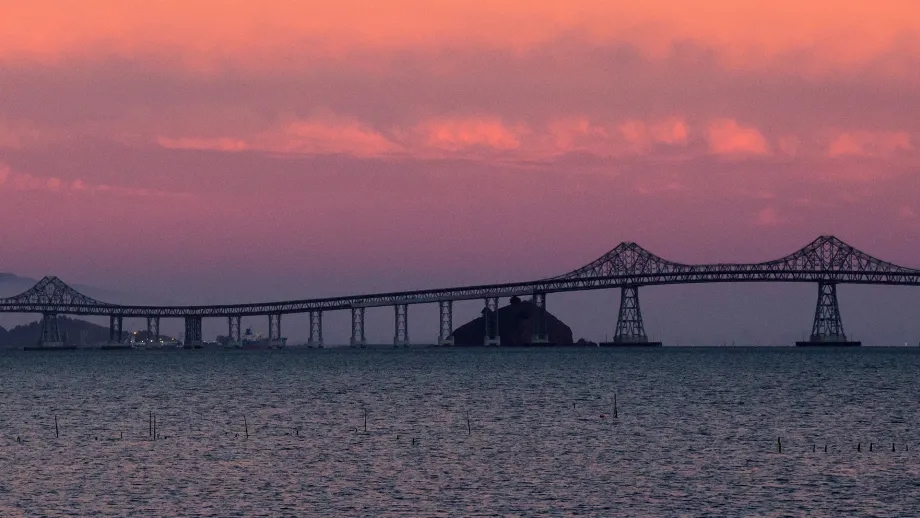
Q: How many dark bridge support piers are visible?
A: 14